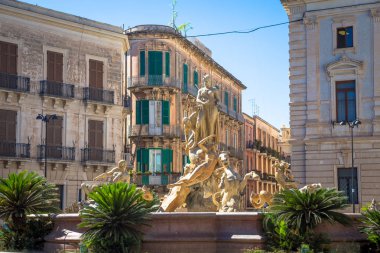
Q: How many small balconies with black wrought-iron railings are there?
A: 6